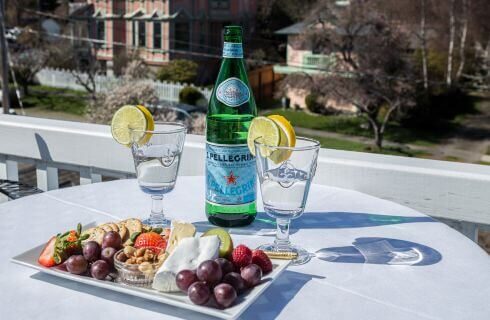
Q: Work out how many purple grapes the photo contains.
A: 12